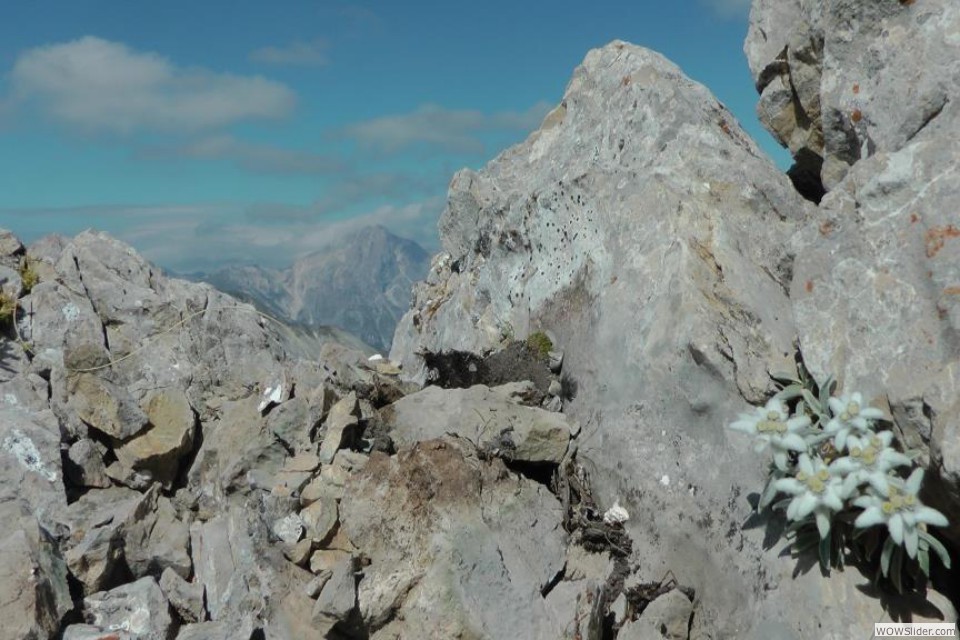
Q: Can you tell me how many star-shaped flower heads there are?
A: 5